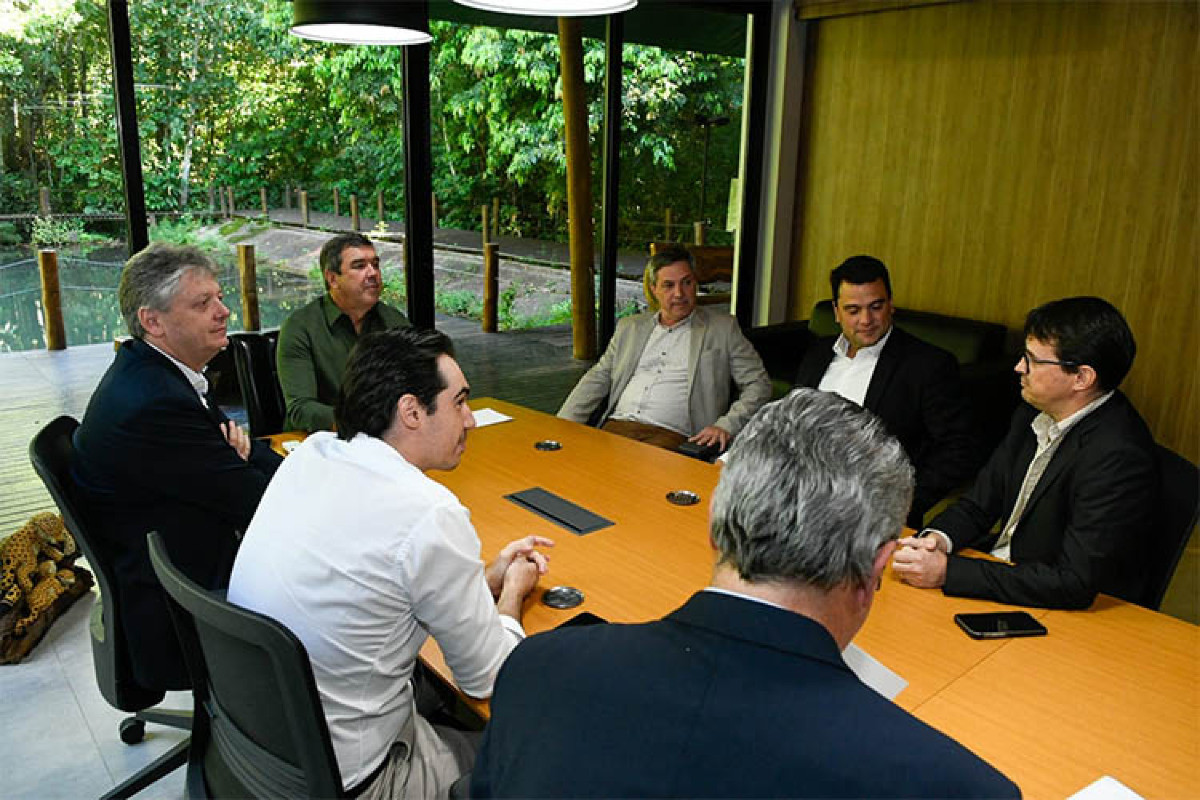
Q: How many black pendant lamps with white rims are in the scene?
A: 2